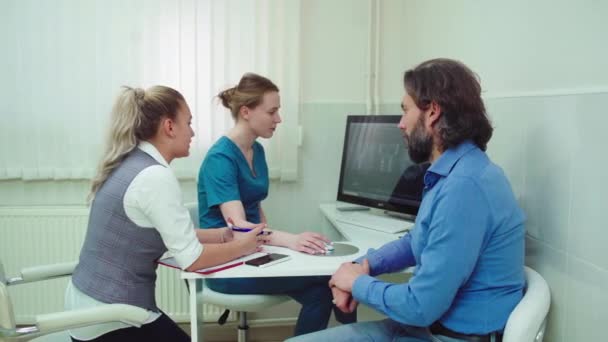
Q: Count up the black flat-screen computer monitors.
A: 1